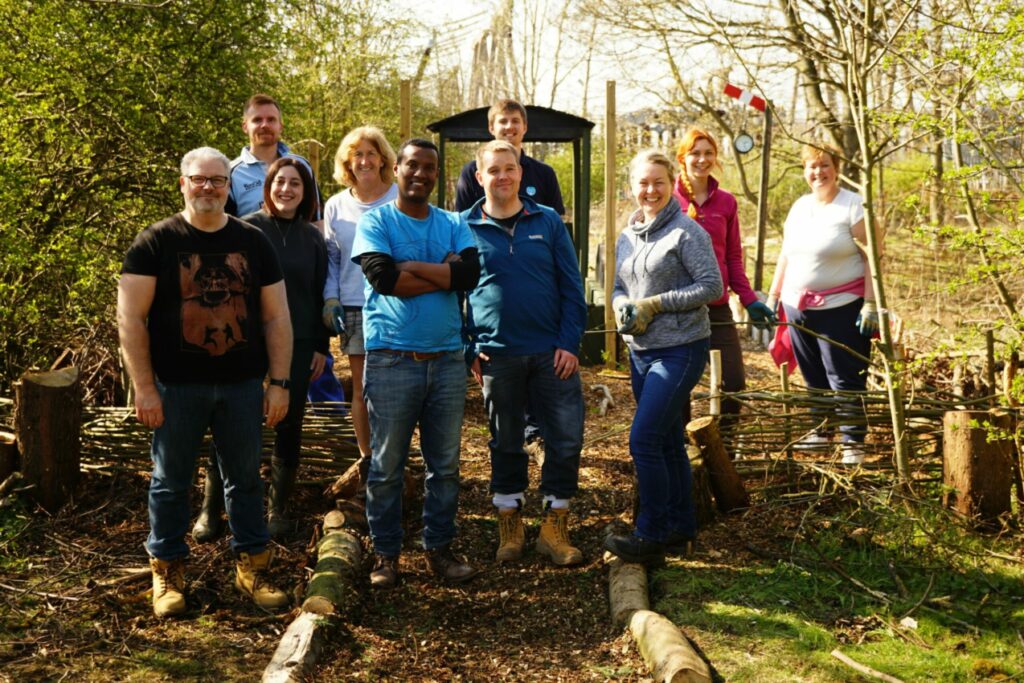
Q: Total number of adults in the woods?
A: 10